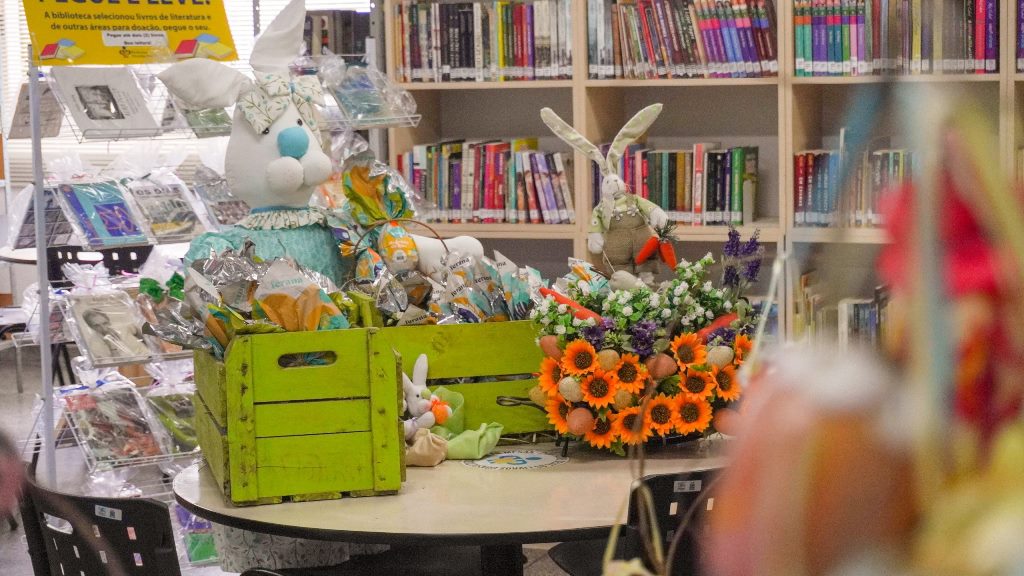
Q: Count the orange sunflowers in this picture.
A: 13